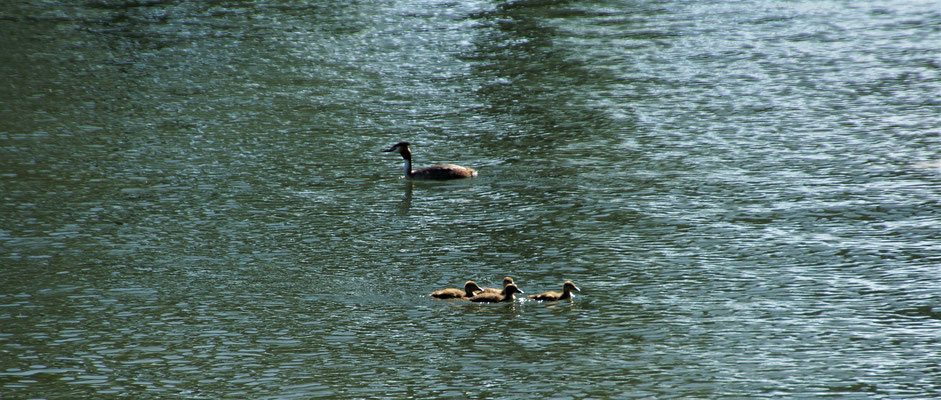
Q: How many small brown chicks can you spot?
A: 4